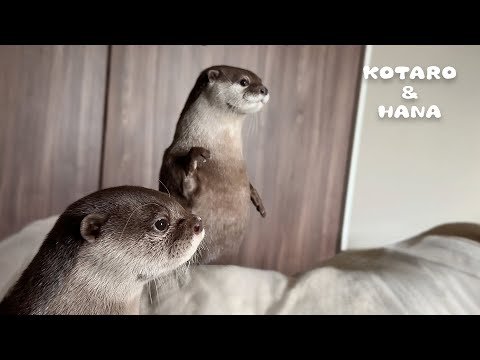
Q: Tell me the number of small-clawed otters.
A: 2